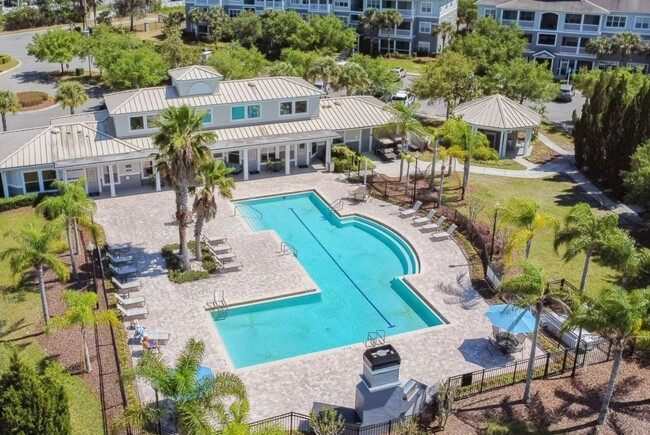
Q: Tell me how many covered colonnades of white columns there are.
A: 1